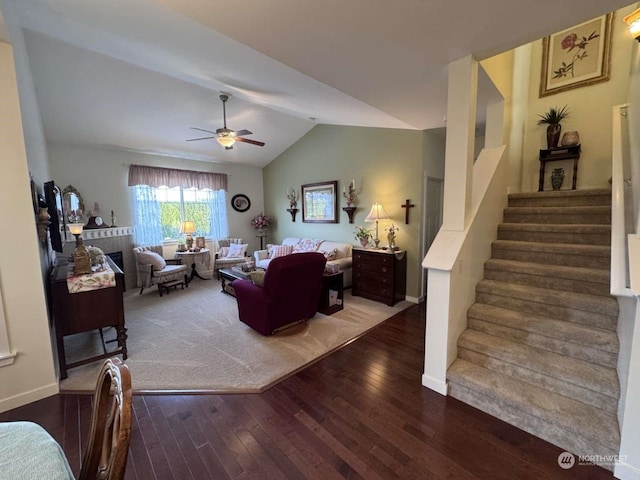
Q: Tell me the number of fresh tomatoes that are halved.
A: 0